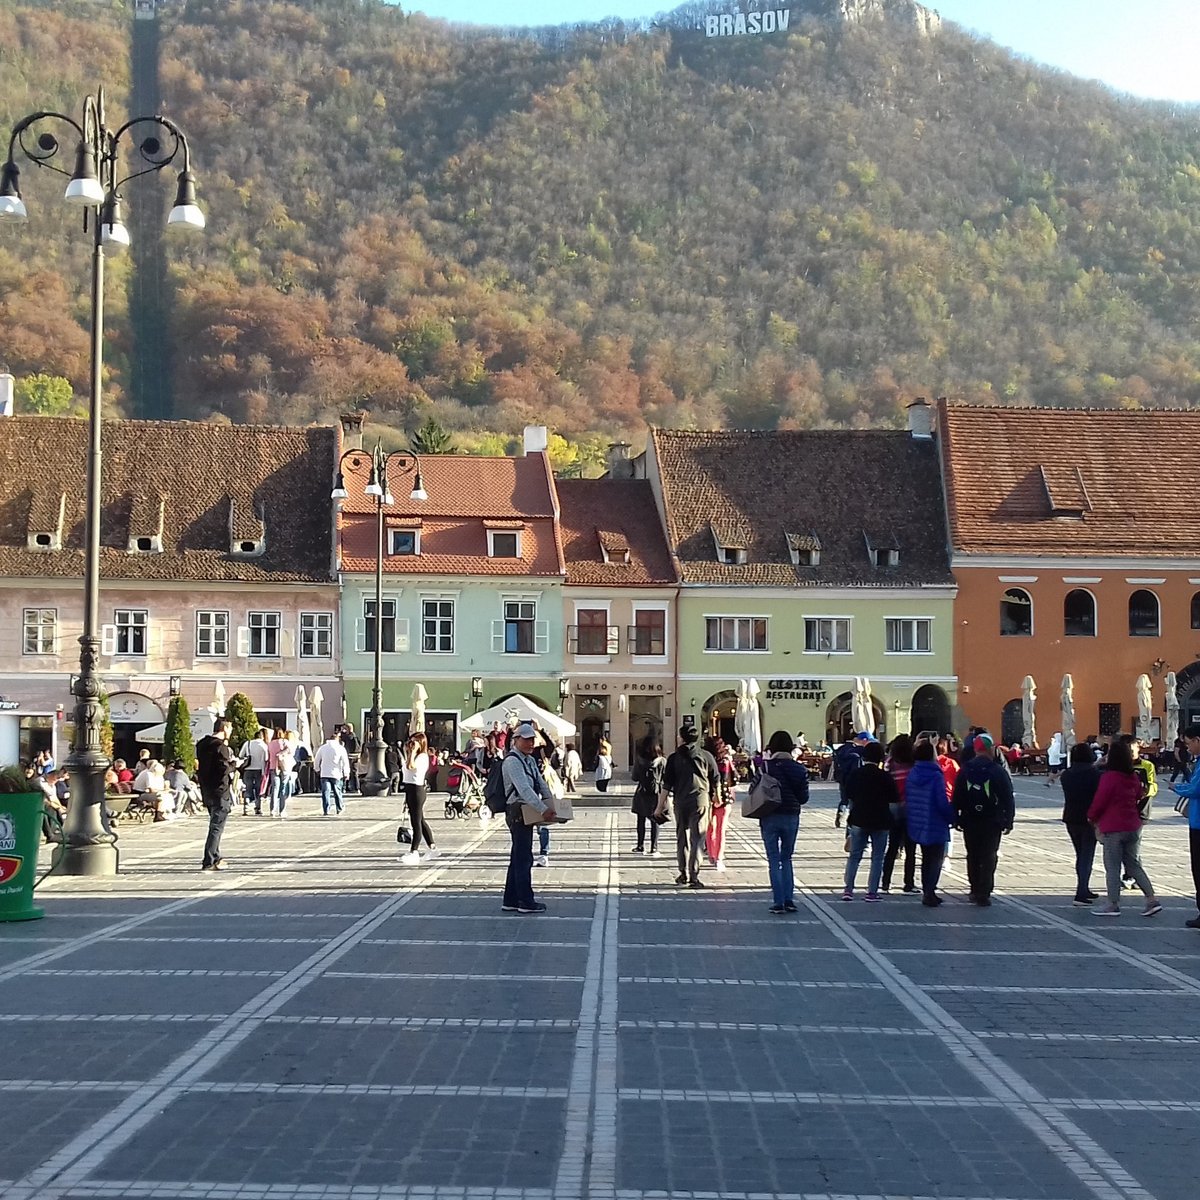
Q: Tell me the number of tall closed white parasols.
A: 12